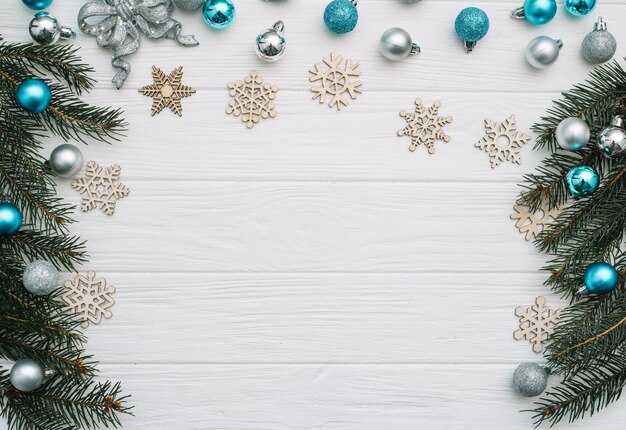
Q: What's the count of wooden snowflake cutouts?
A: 9